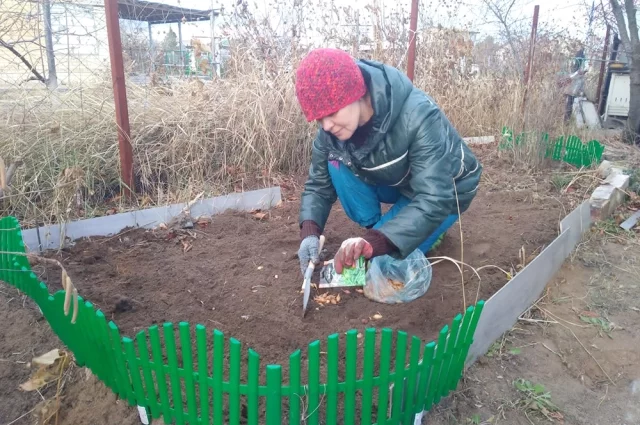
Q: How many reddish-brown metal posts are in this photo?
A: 4